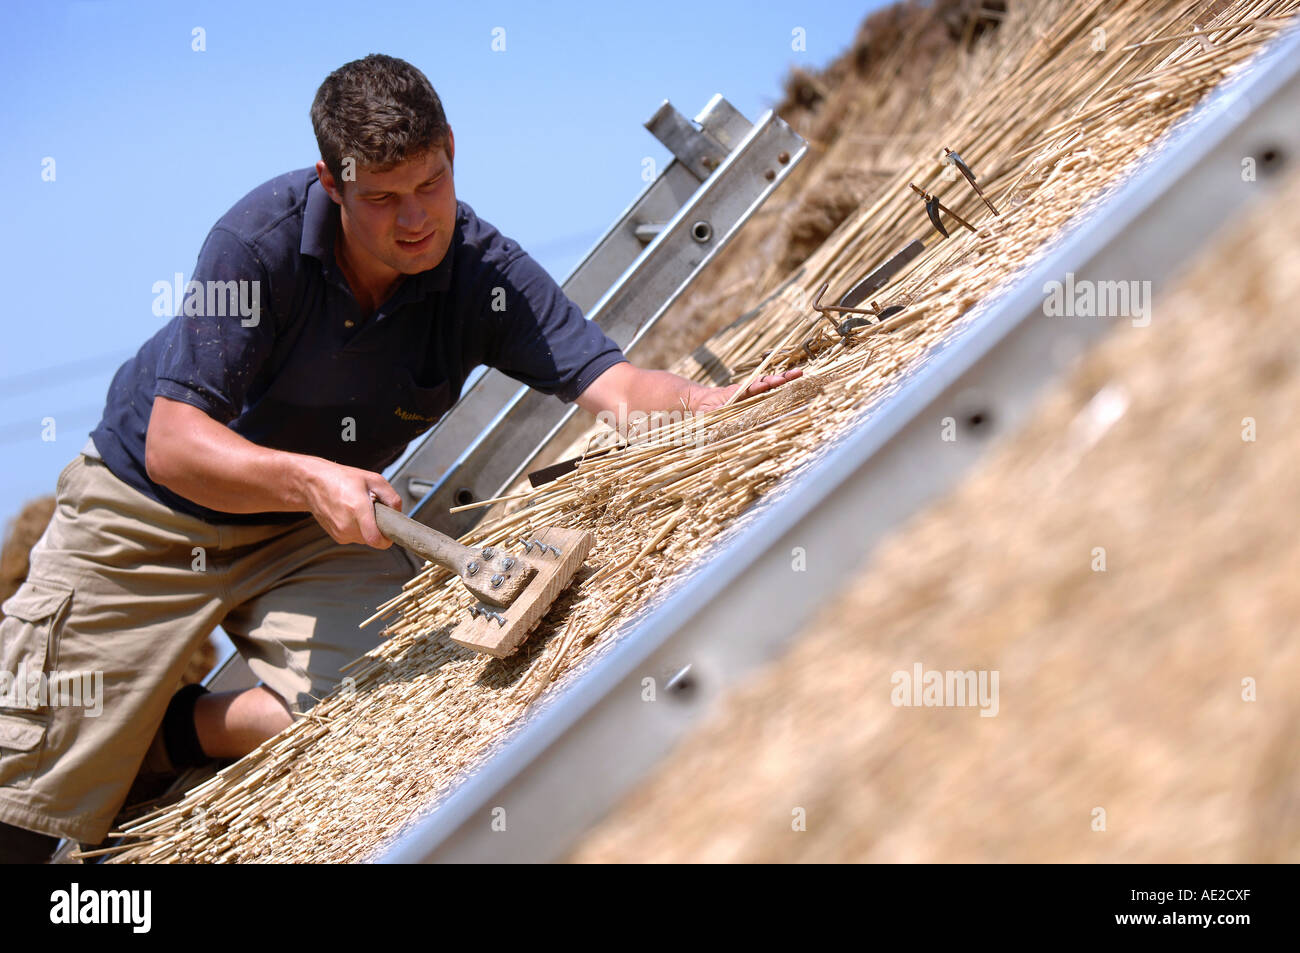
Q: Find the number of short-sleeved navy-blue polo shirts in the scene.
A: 1